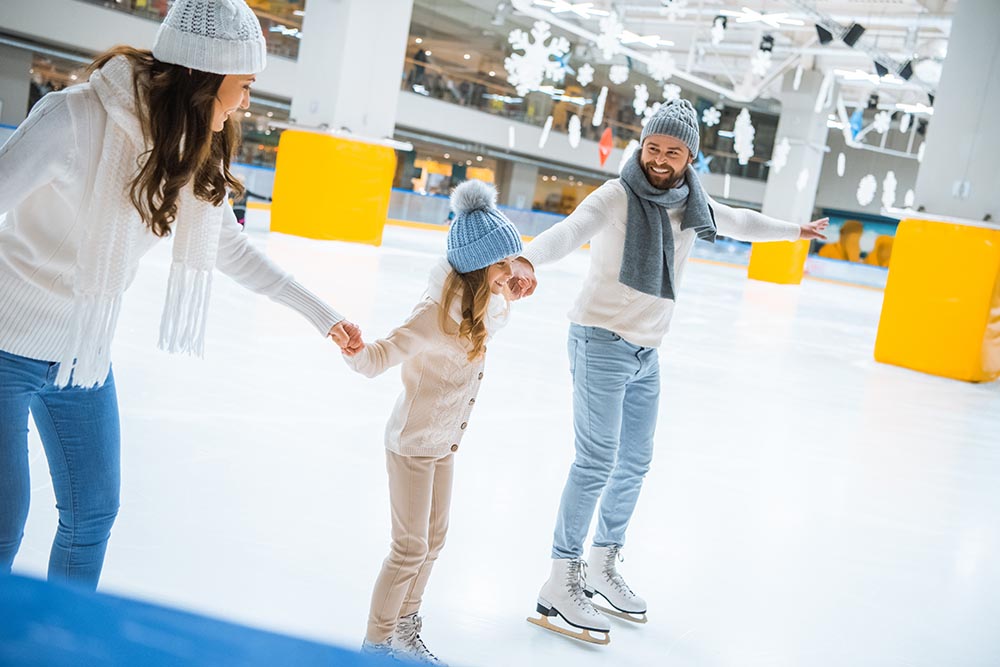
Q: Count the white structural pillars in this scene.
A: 3